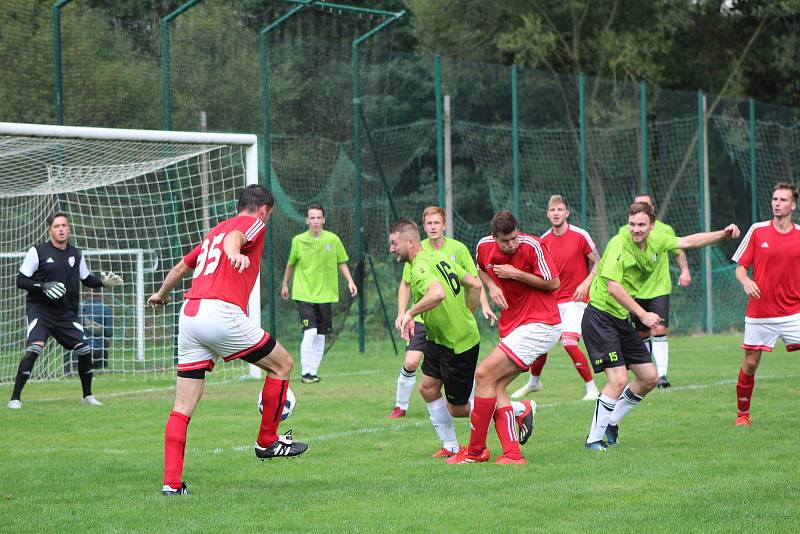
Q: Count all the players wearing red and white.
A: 4